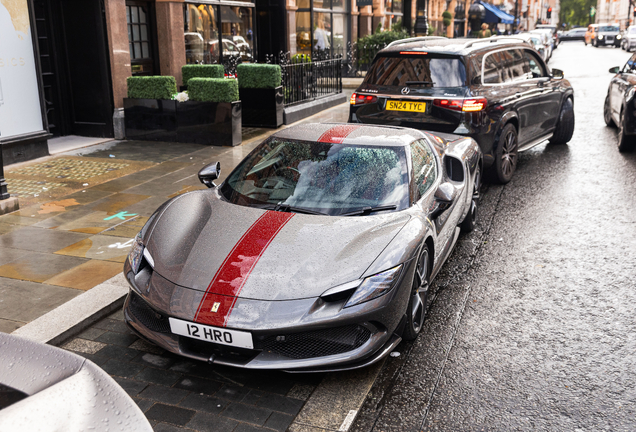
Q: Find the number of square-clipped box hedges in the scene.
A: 4